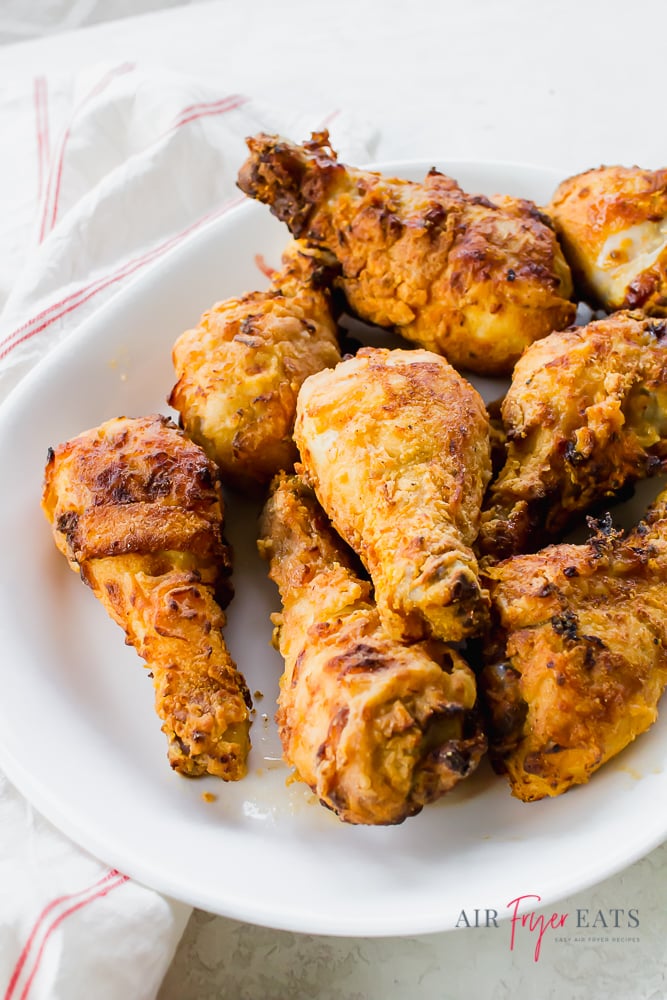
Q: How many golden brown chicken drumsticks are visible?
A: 8